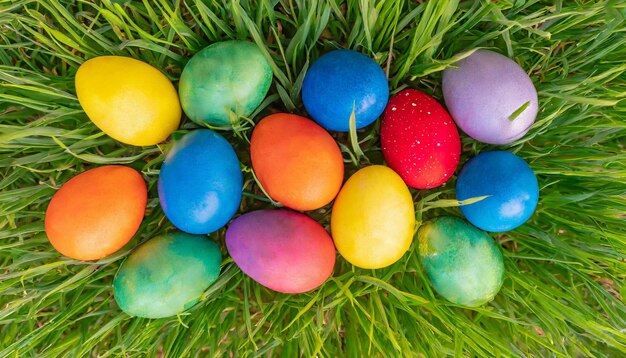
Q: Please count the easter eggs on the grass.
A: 13